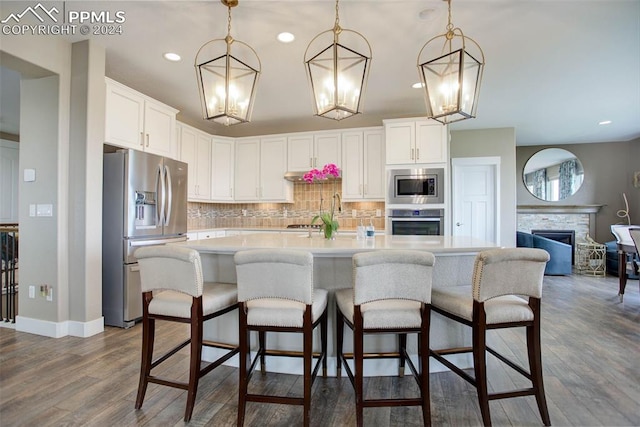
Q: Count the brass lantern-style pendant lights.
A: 3